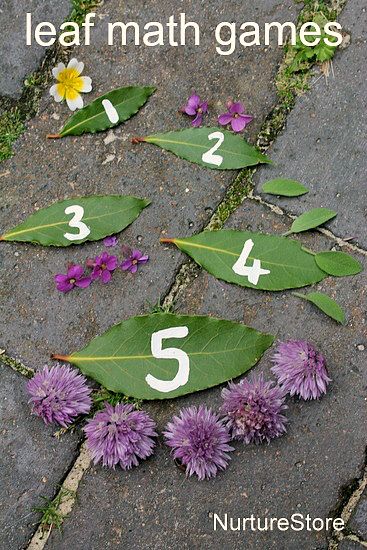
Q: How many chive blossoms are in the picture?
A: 5